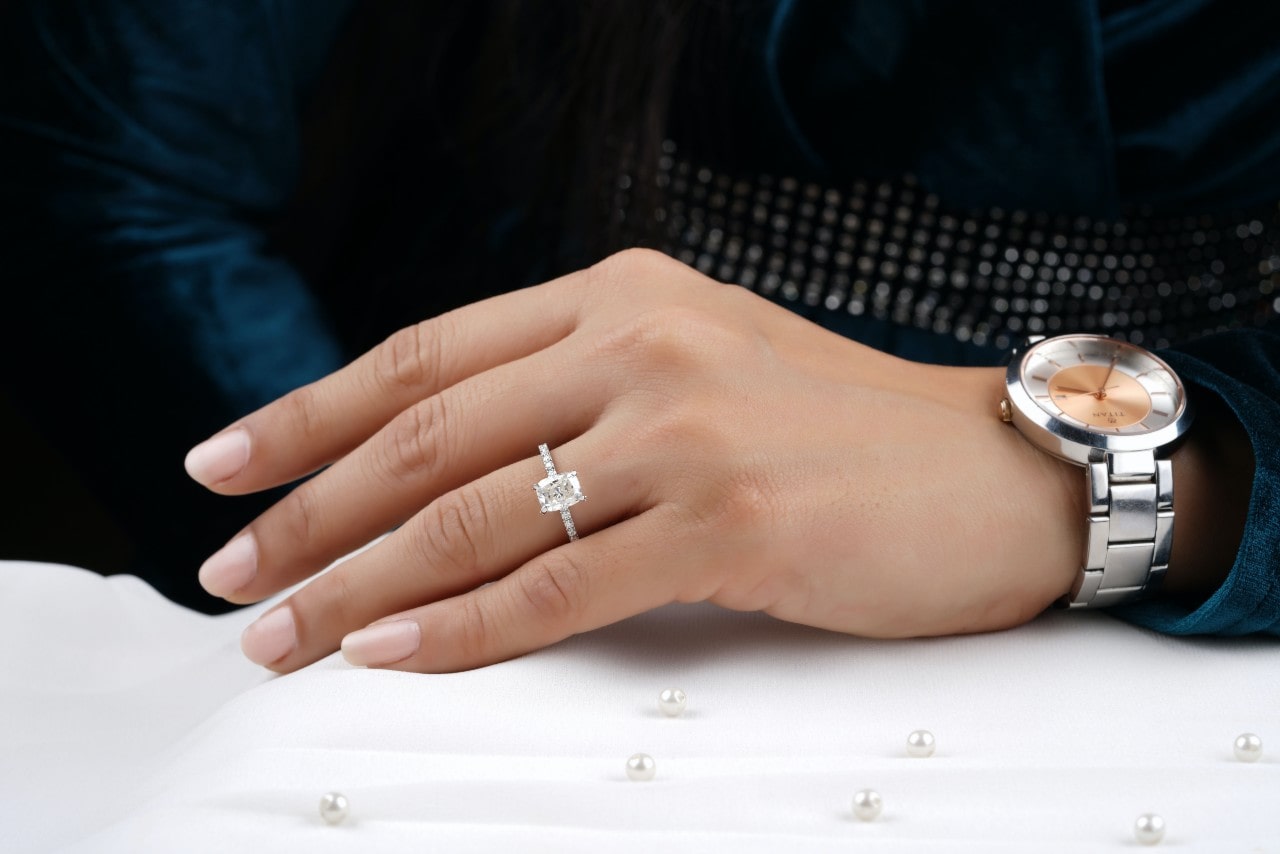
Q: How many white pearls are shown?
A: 7